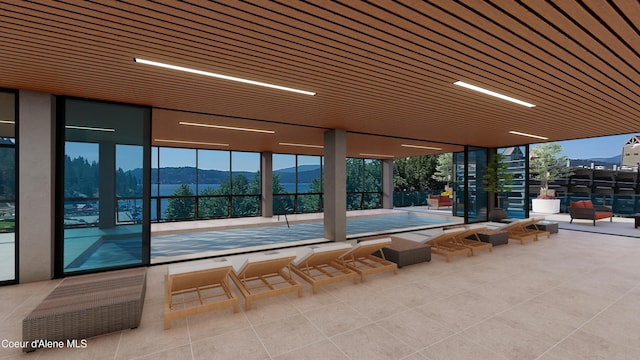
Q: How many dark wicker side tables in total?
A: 4